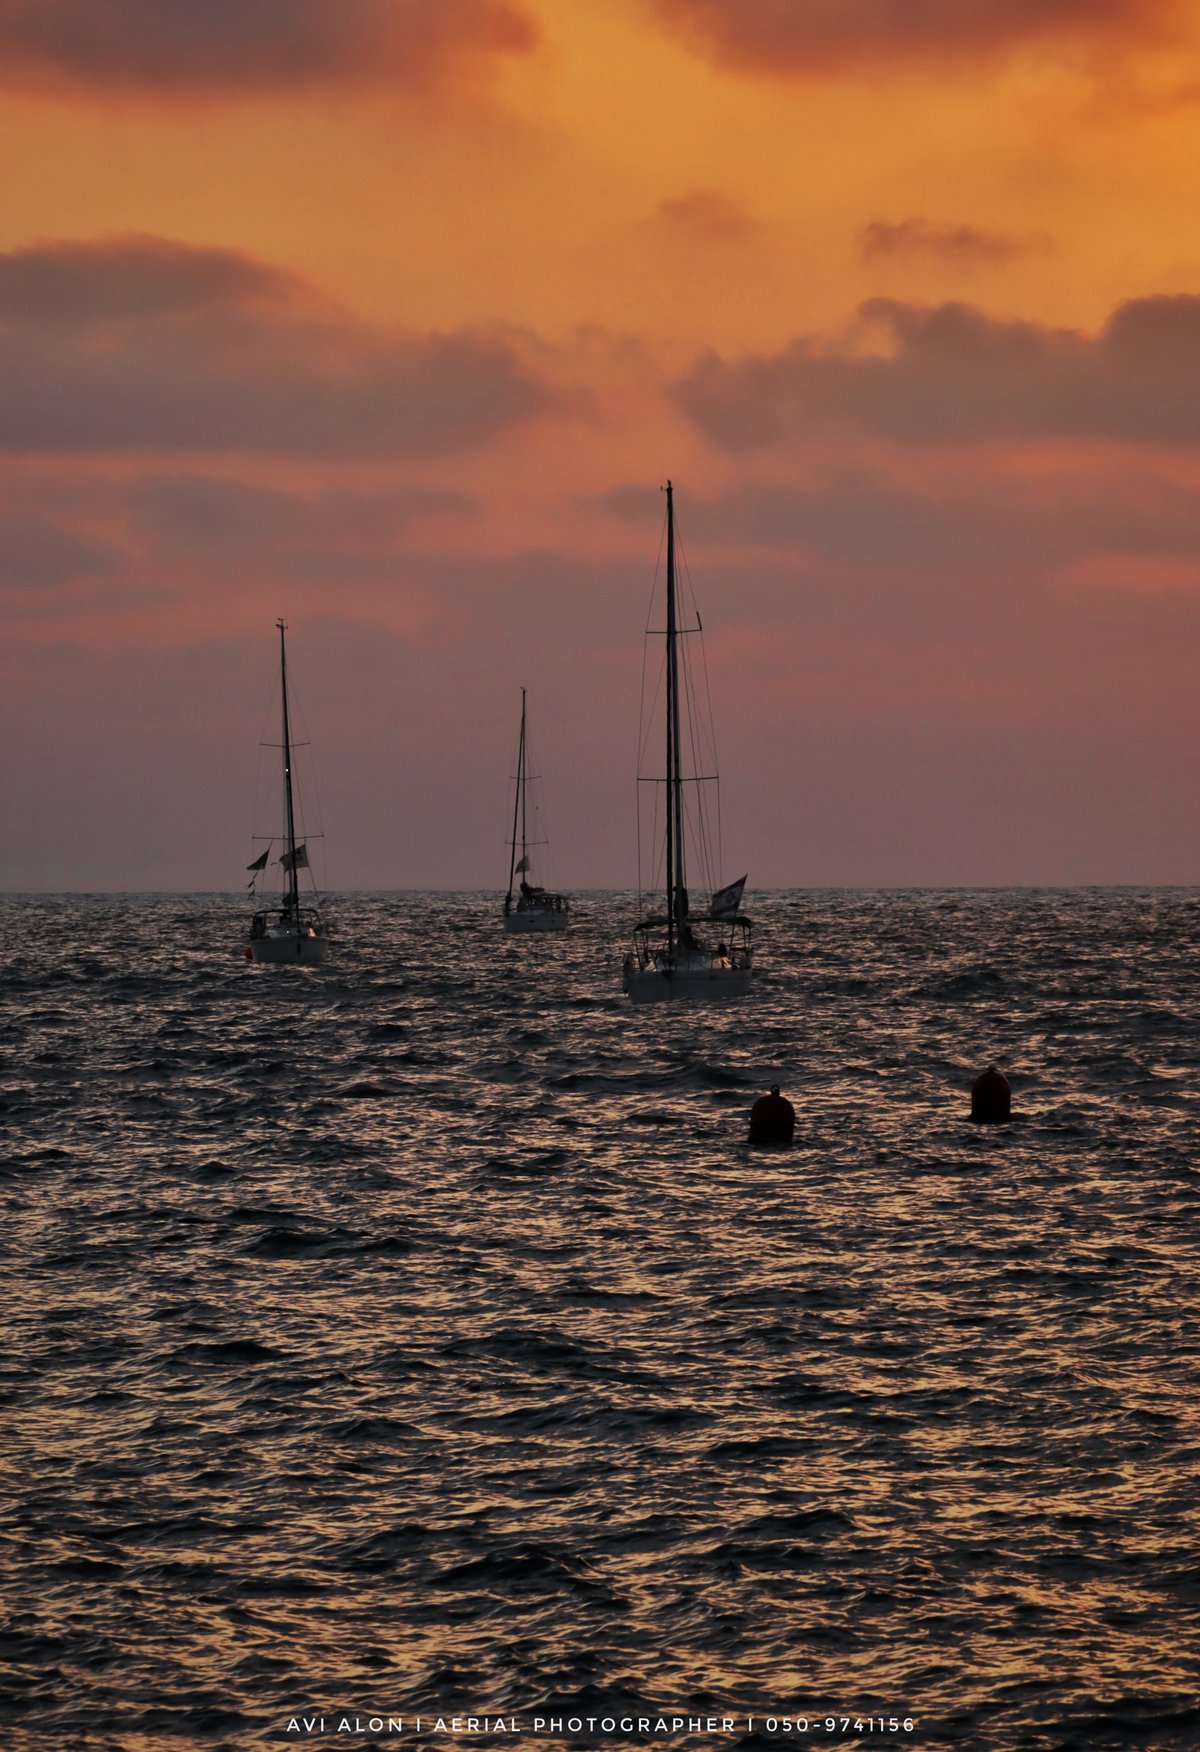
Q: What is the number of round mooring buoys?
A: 2